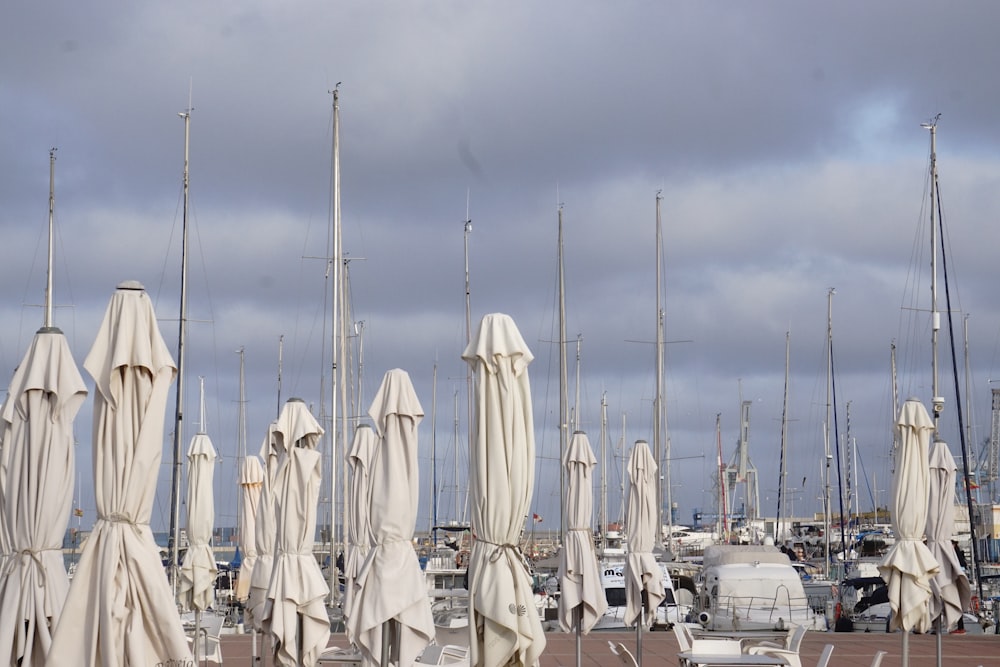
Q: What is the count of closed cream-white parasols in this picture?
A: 14